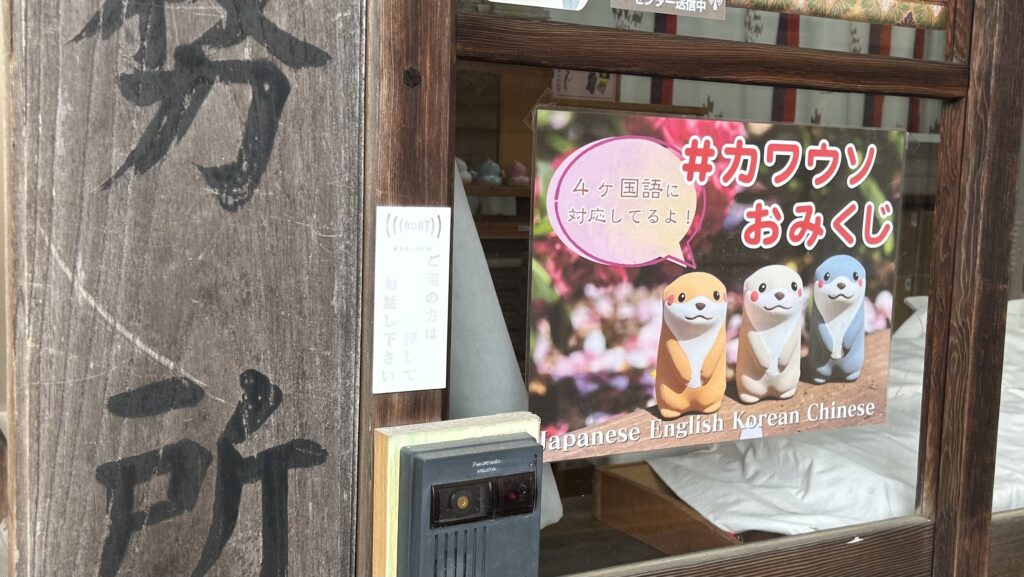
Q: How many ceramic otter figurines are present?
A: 3